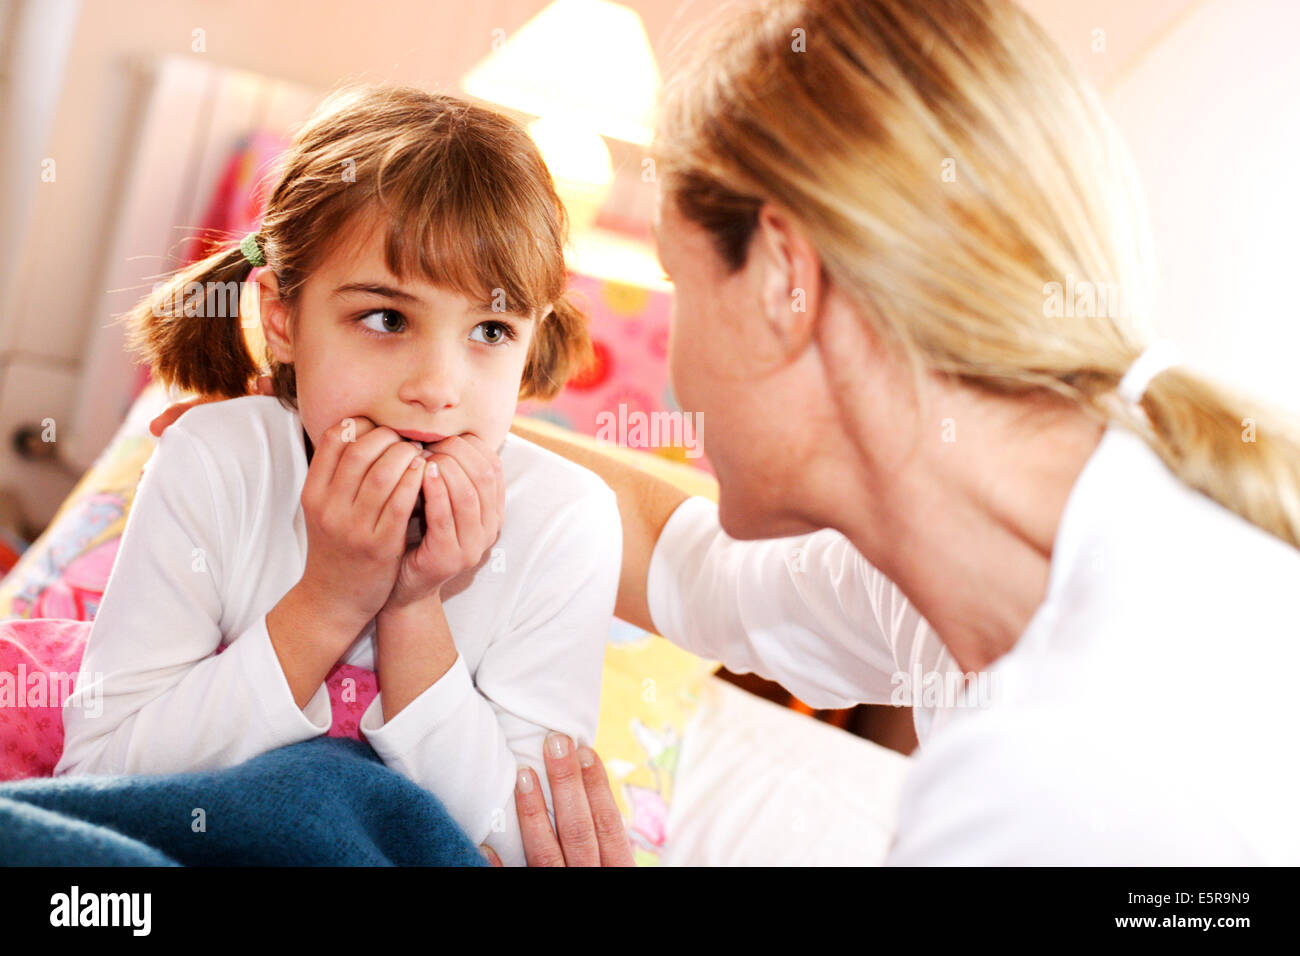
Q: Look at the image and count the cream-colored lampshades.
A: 1